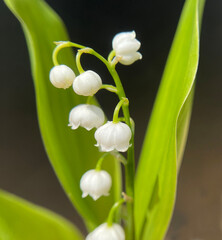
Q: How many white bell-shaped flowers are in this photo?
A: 7